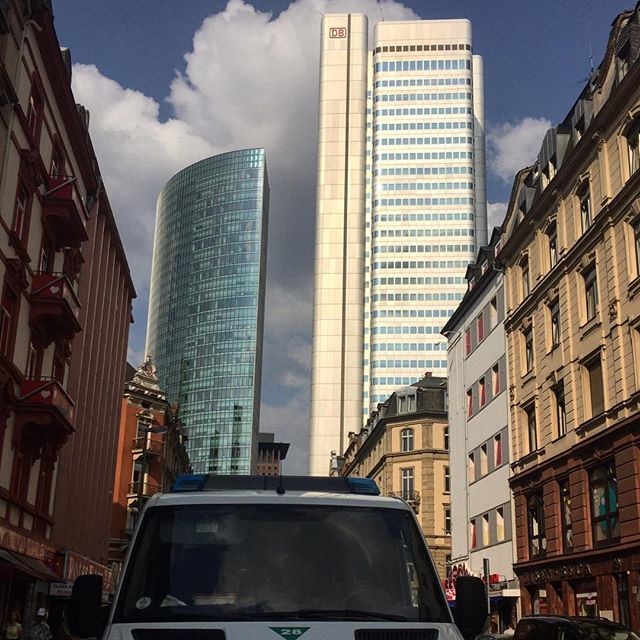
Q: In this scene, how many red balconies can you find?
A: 3